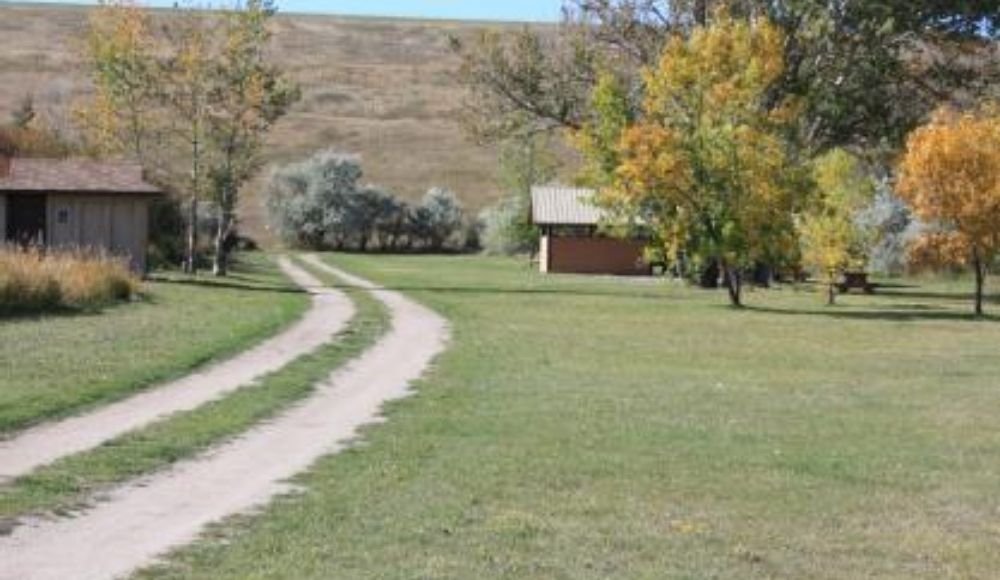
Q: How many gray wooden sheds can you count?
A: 1